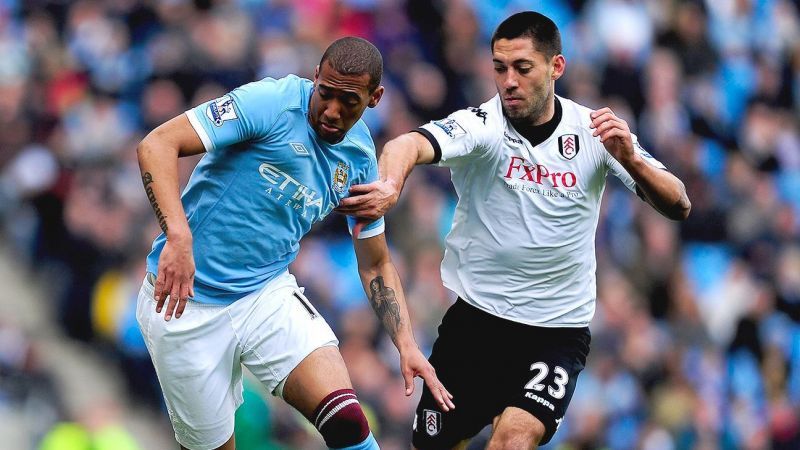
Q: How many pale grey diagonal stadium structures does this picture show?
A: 1